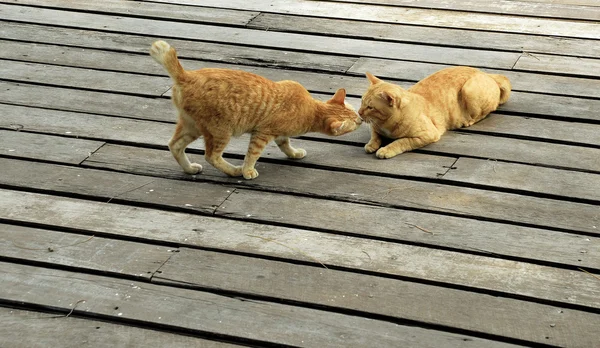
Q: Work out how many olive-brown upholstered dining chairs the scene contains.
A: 0